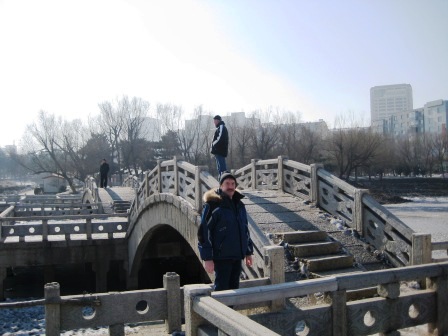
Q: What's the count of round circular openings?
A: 11